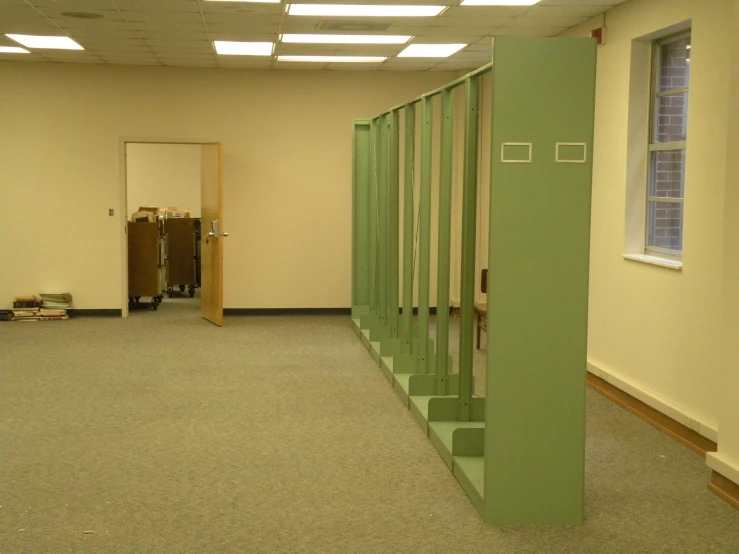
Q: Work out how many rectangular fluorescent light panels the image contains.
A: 9